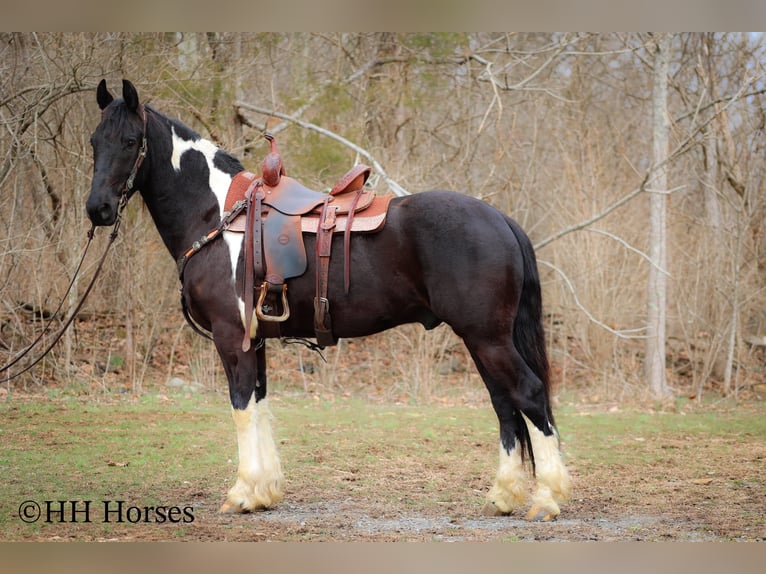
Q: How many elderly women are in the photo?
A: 0